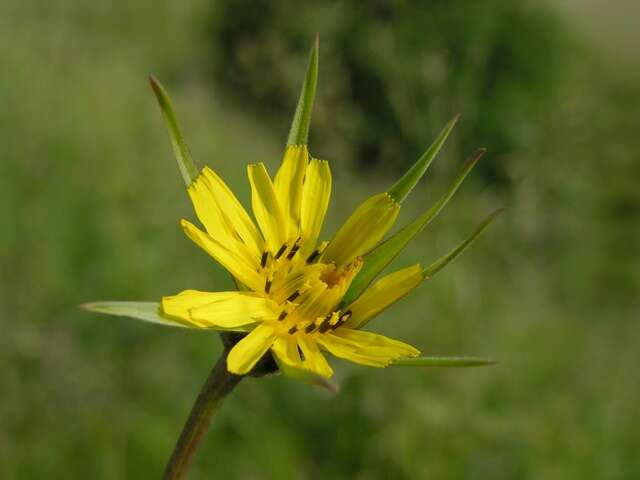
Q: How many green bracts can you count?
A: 8